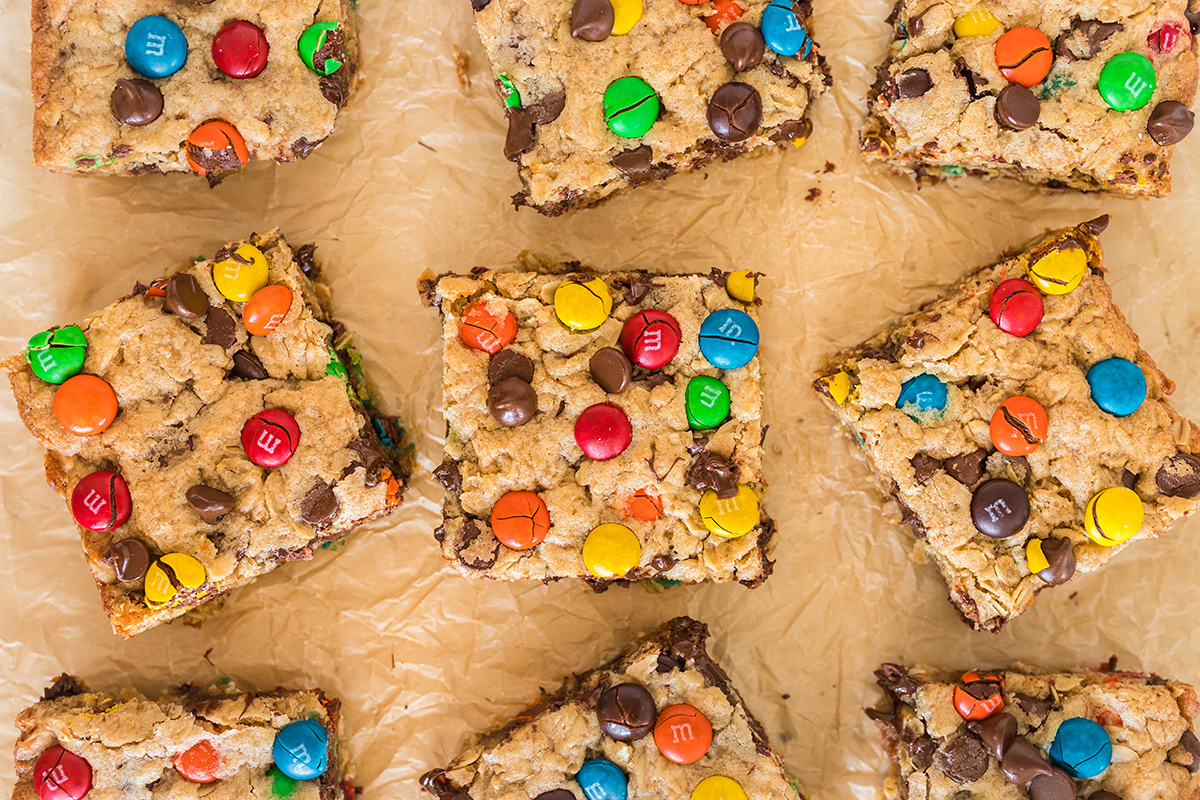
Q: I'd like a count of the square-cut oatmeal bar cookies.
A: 9